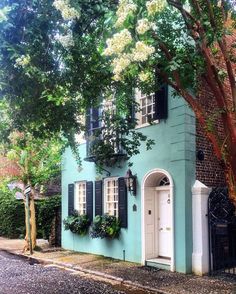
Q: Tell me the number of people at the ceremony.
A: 0